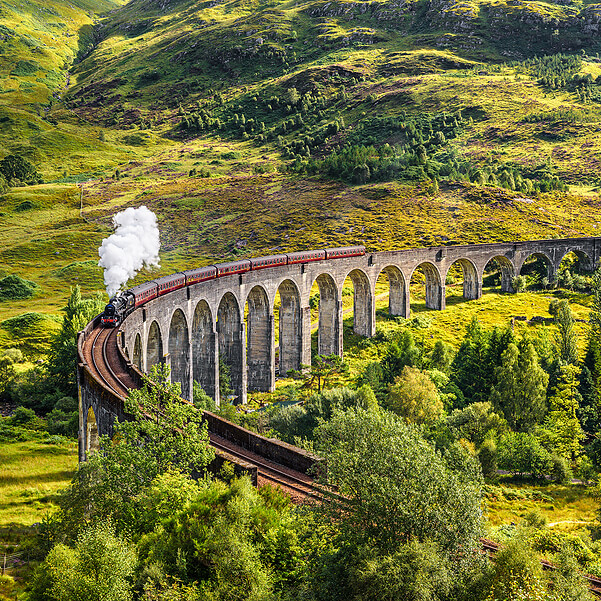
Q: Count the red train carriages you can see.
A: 7